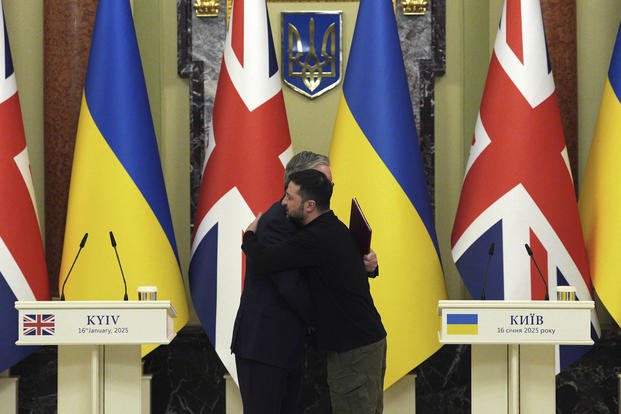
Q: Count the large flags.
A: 6